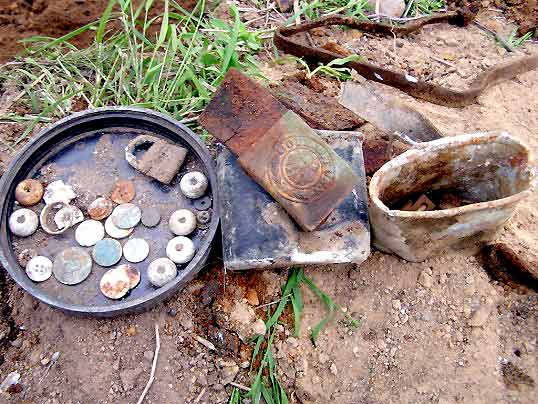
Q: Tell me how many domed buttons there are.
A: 6